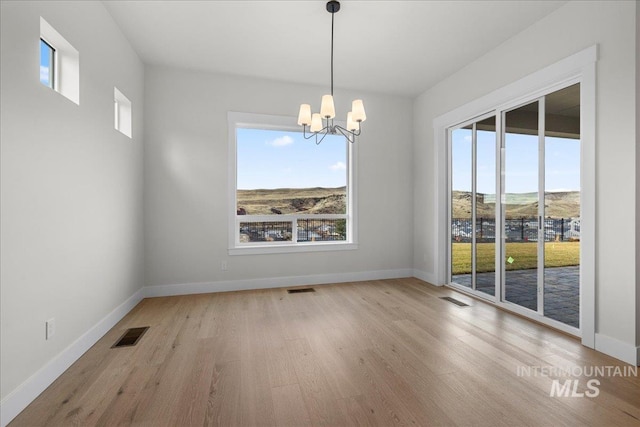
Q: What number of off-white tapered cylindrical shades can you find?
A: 5